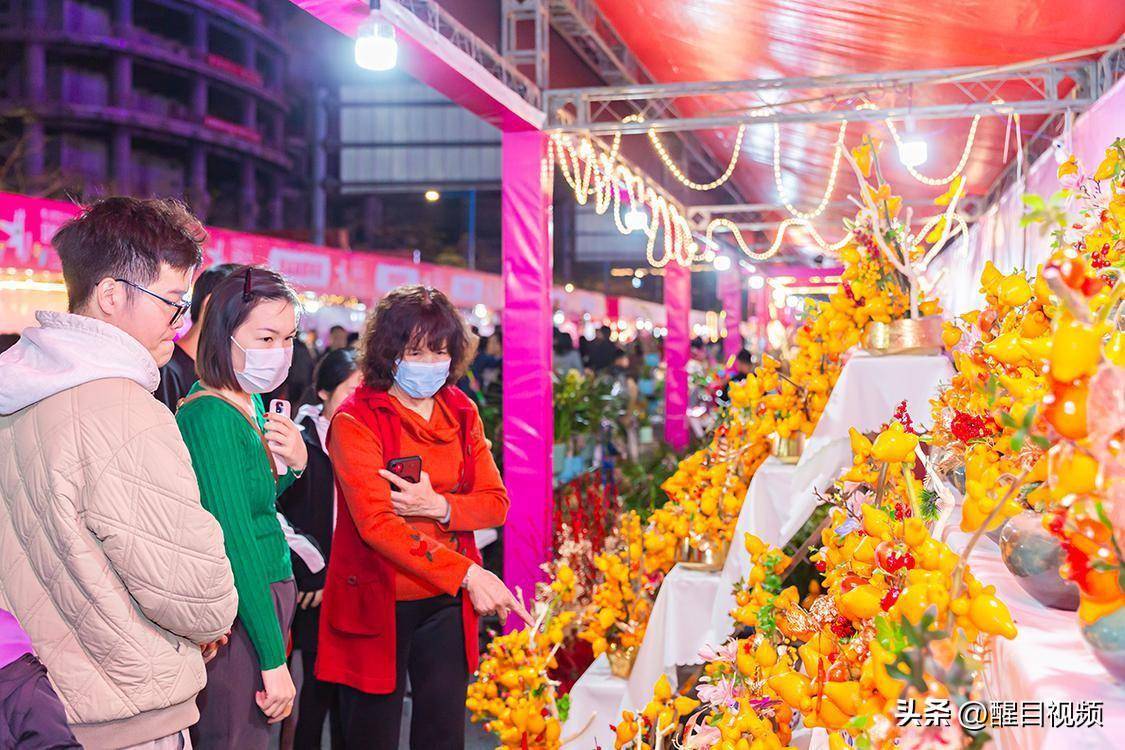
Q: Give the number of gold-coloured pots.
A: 4